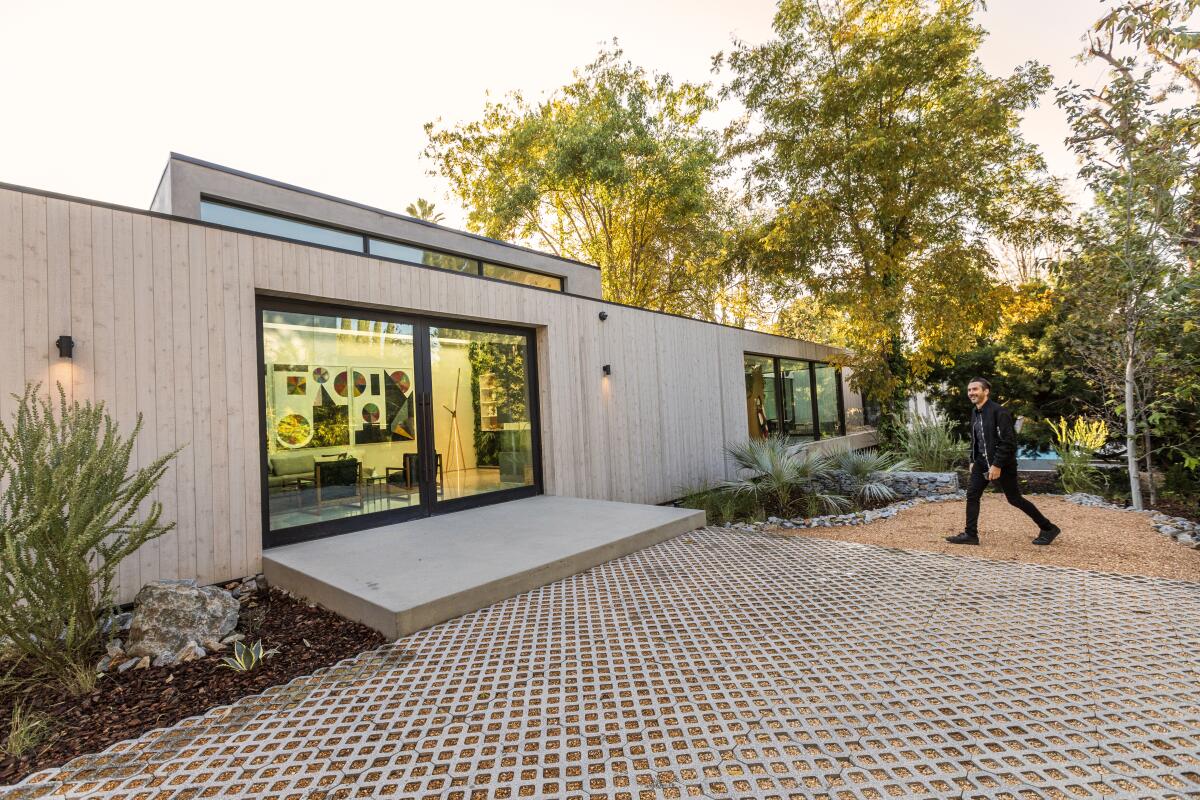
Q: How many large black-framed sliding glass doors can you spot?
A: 2